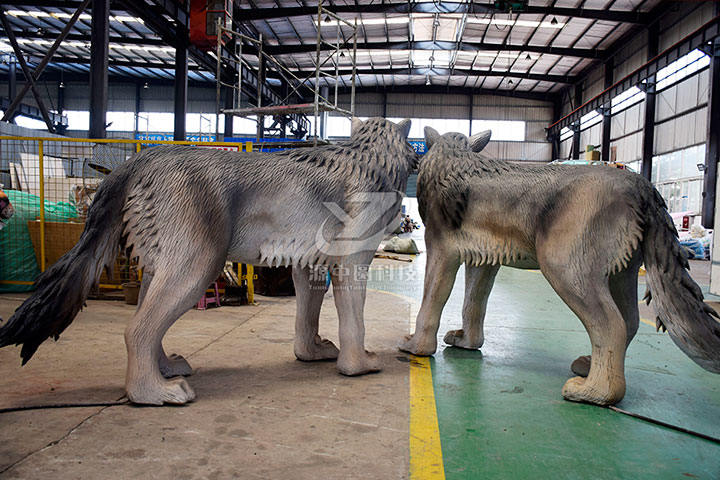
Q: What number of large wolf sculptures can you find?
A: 2